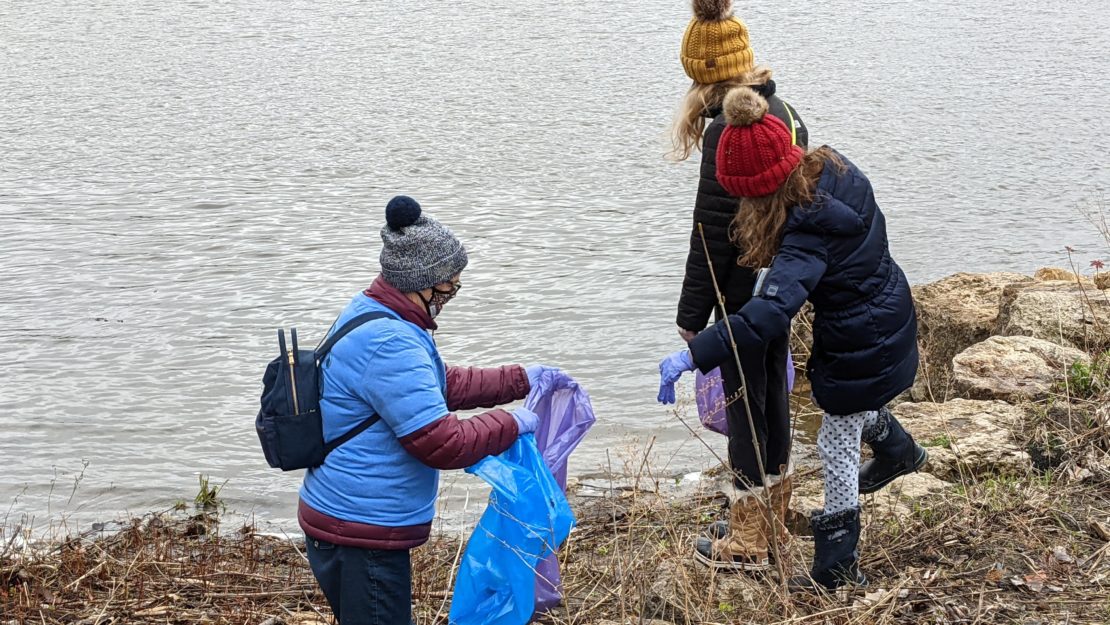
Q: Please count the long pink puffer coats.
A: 0